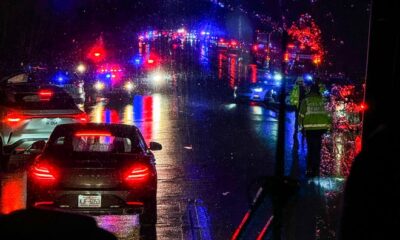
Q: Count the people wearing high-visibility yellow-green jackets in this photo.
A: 2